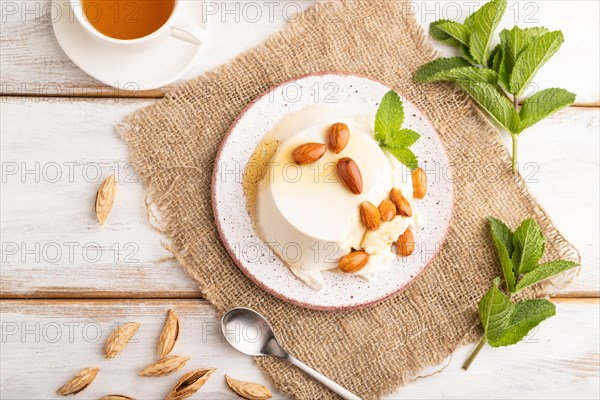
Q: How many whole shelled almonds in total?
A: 9